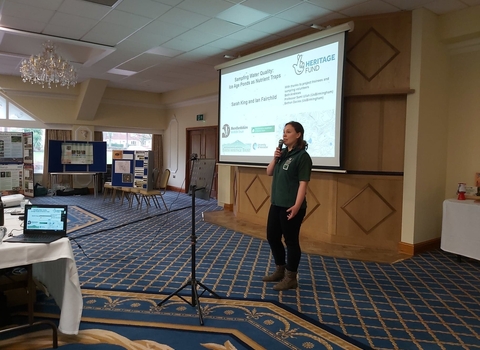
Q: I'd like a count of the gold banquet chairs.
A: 5